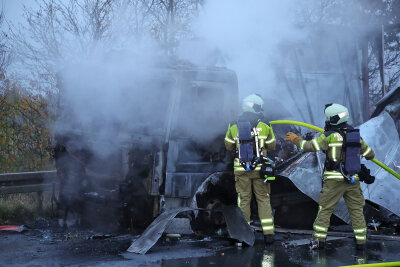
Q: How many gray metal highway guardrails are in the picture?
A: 1